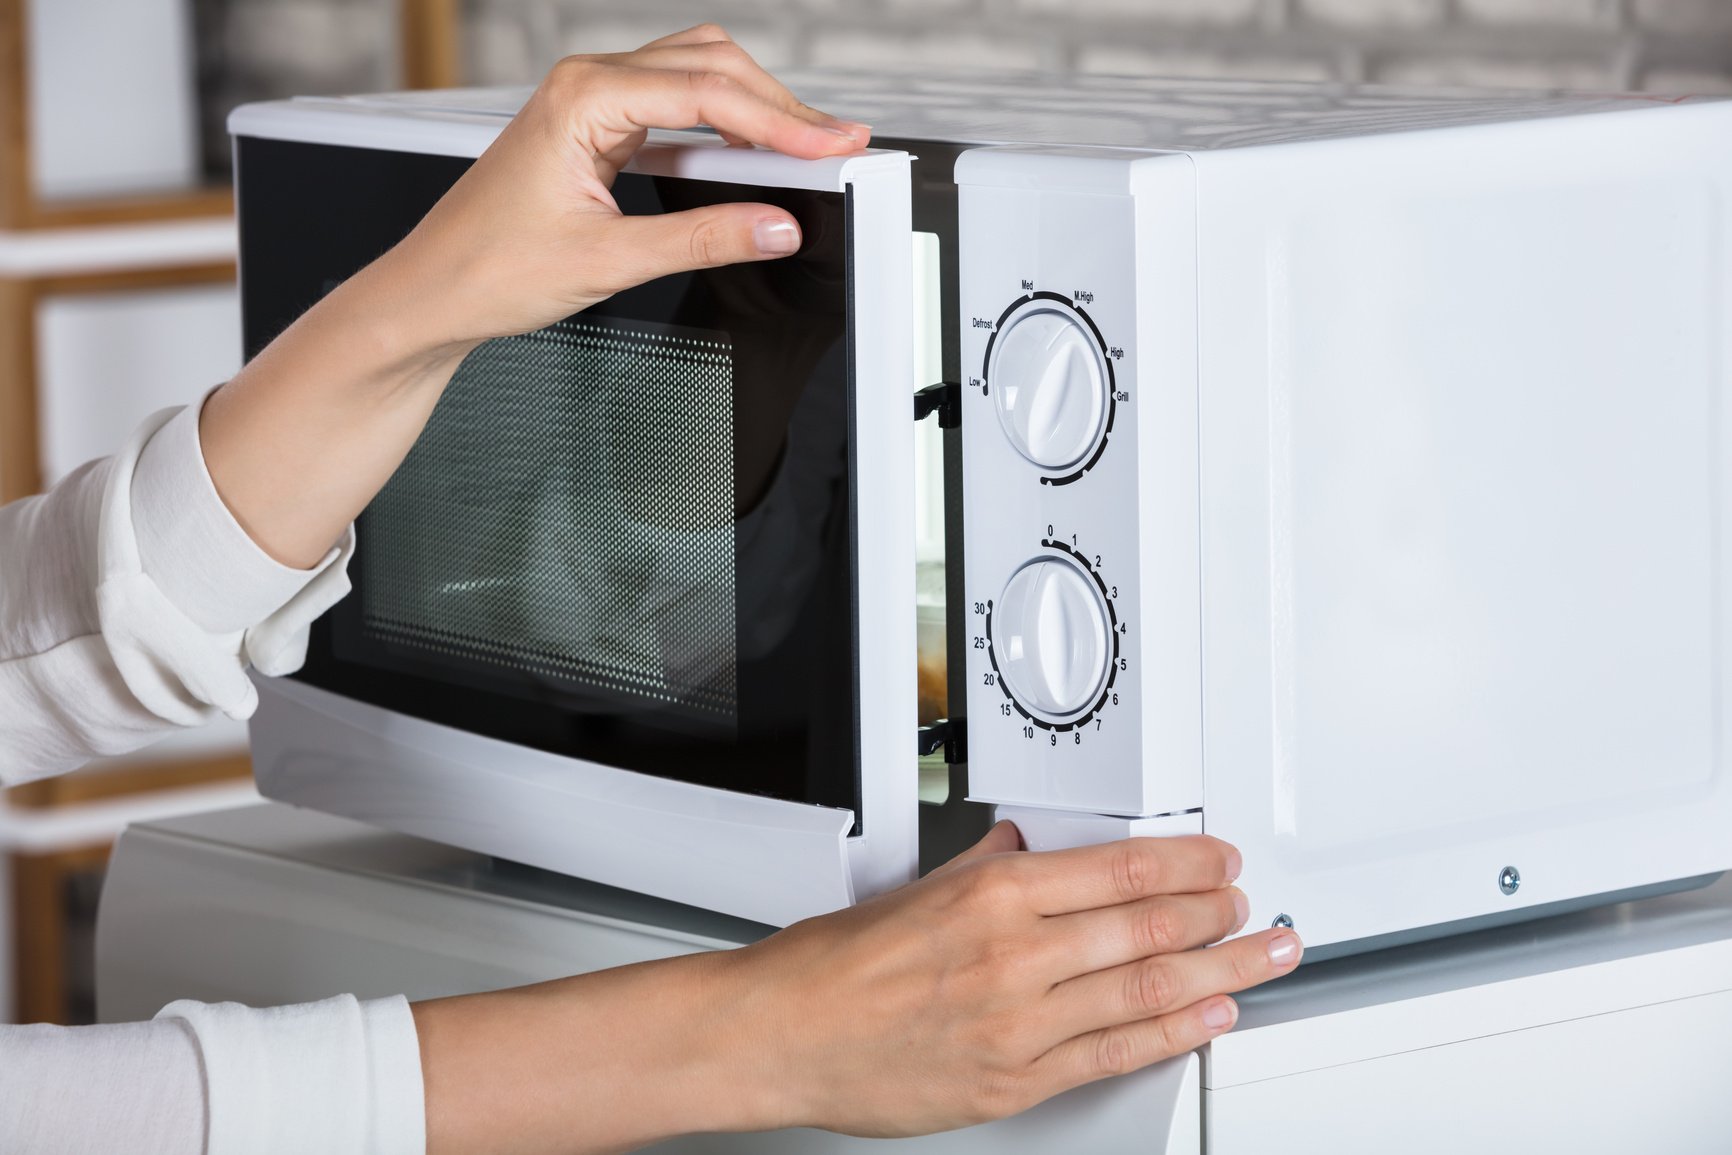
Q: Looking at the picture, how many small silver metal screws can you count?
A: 2